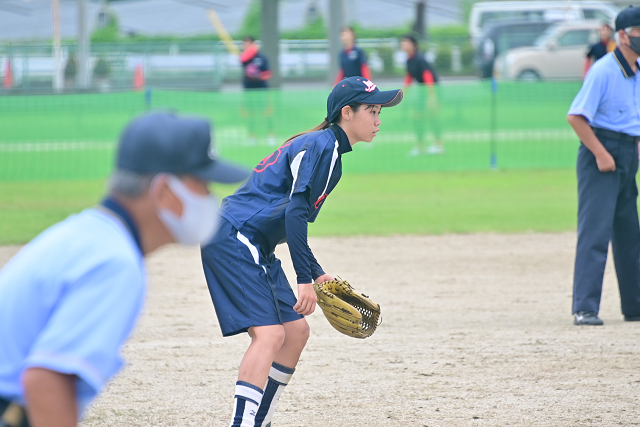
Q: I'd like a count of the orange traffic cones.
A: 2